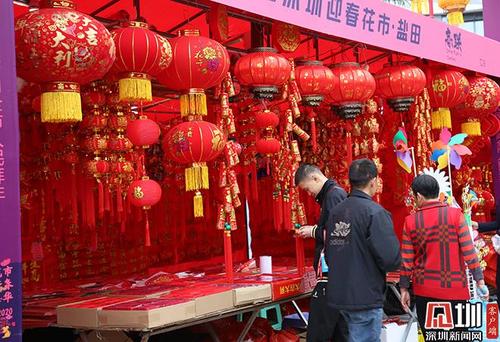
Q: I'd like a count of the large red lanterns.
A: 10